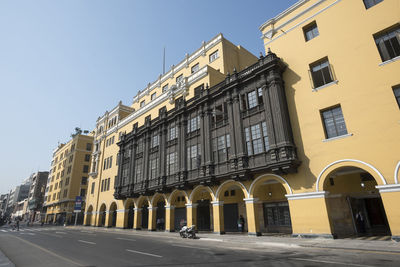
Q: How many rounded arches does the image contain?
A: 12